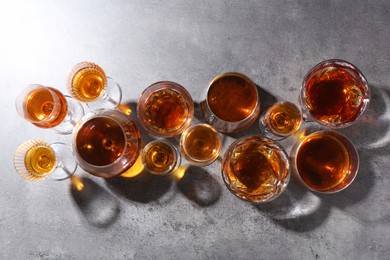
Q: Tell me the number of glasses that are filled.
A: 12